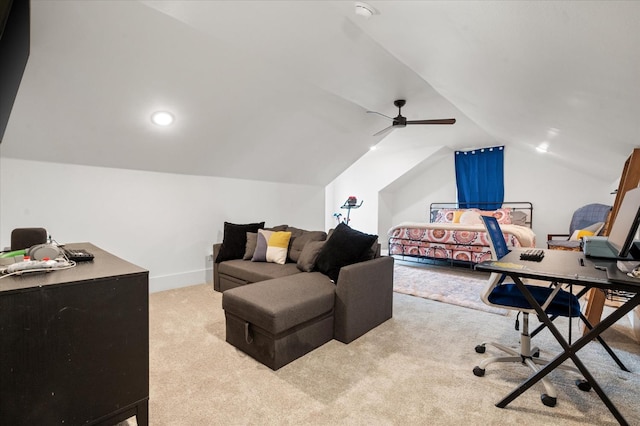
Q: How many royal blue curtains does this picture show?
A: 1